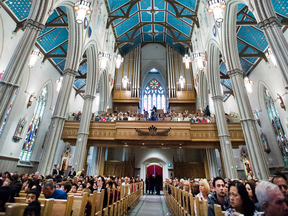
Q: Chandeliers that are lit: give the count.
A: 12